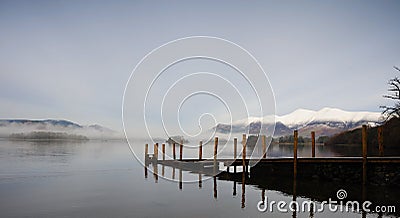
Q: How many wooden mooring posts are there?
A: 14